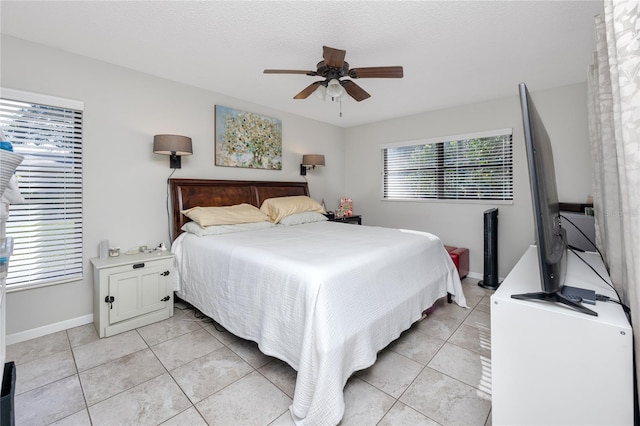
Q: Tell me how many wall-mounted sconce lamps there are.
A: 2